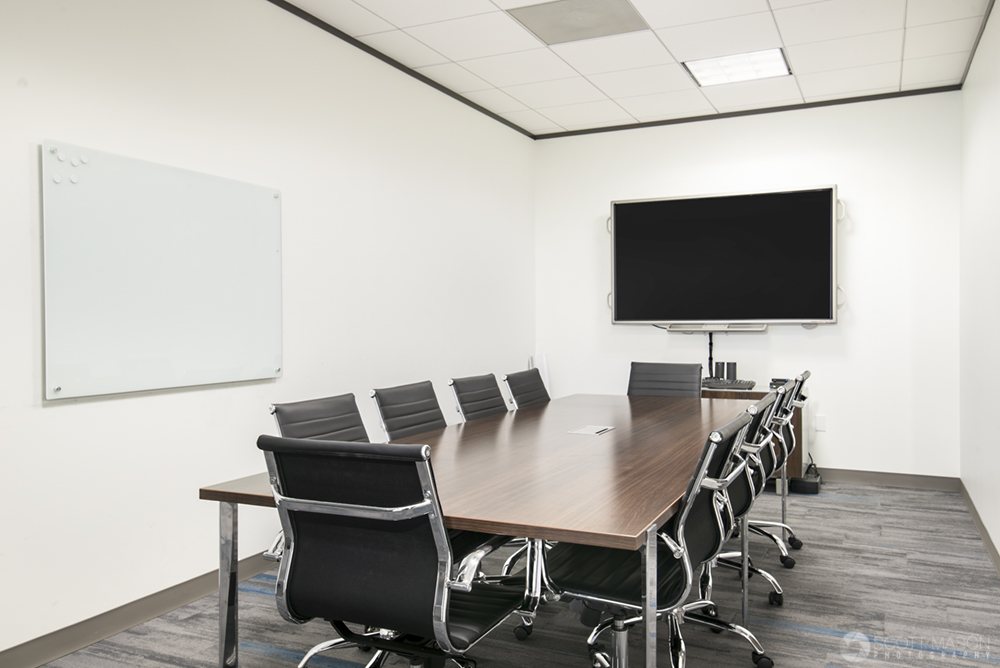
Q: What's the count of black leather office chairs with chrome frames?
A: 10